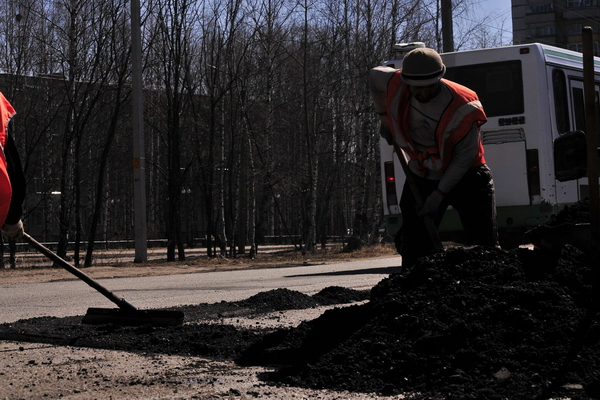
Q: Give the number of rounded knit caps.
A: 1